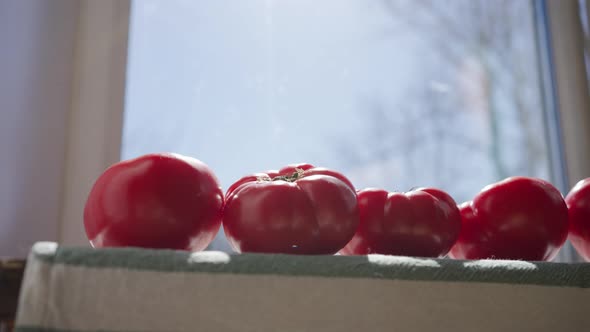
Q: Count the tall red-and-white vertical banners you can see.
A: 0